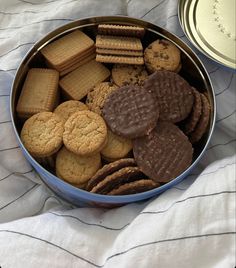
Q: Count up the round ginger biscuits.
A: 5